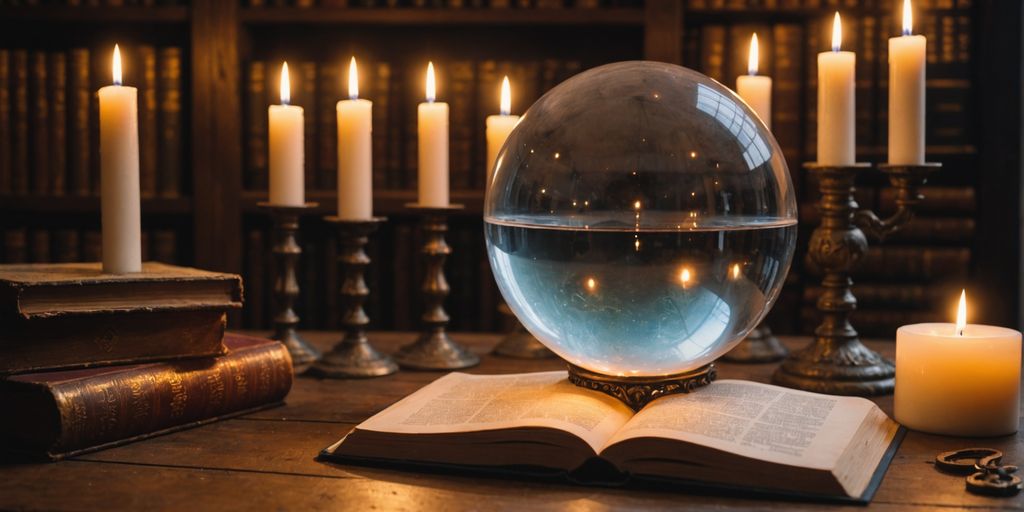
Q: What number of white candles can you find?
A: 9